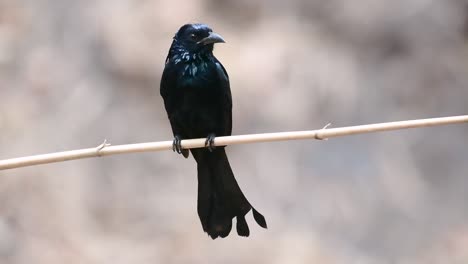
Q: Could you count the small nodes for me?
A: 2